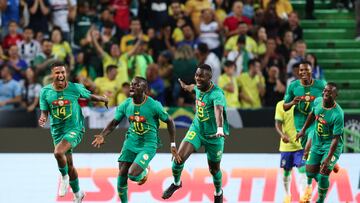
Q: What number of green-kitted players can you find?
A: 5